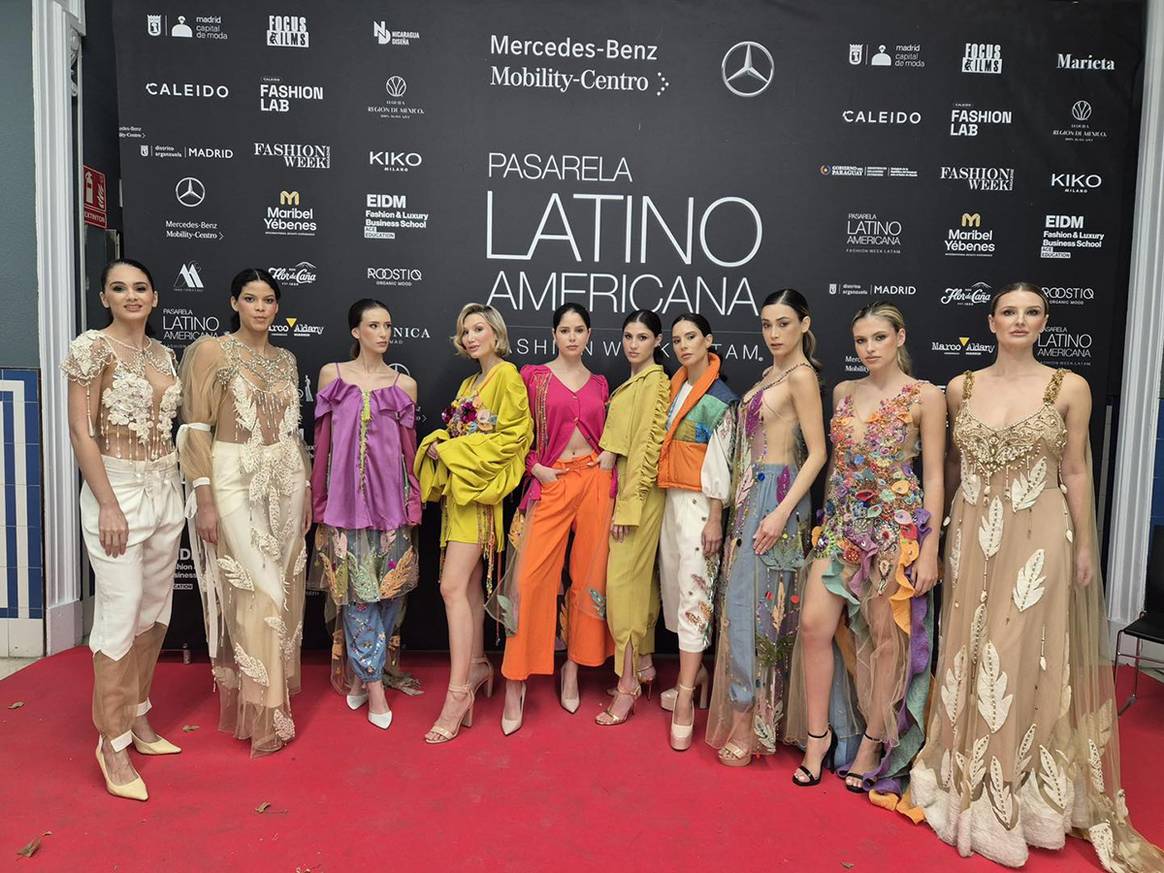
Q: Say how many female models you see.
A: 10